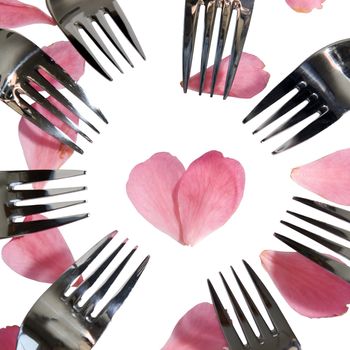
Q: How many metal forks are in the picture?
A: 8